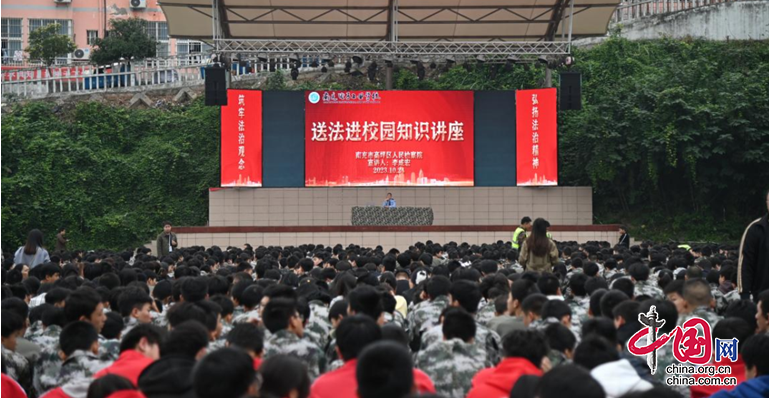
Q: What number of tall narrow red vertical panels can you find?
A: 2